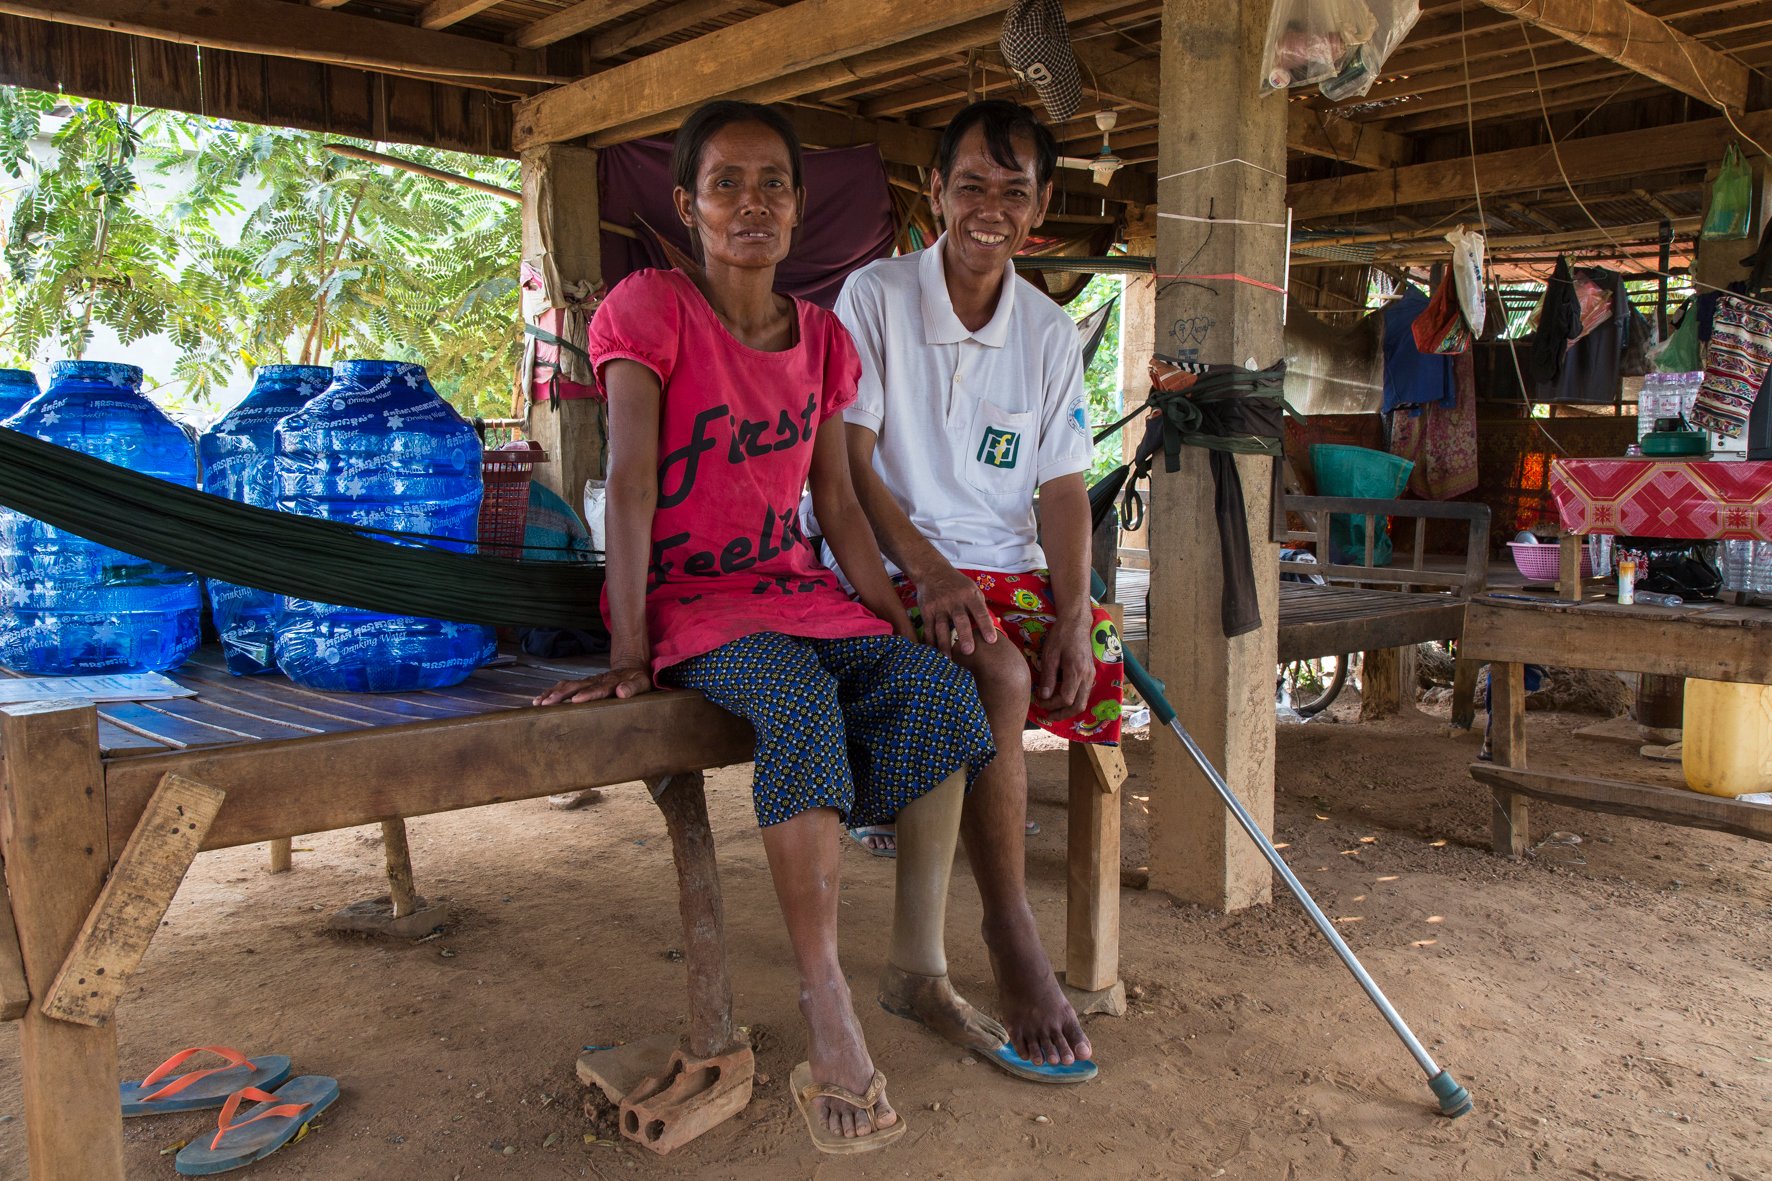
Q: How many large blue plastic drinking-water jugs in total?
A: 4